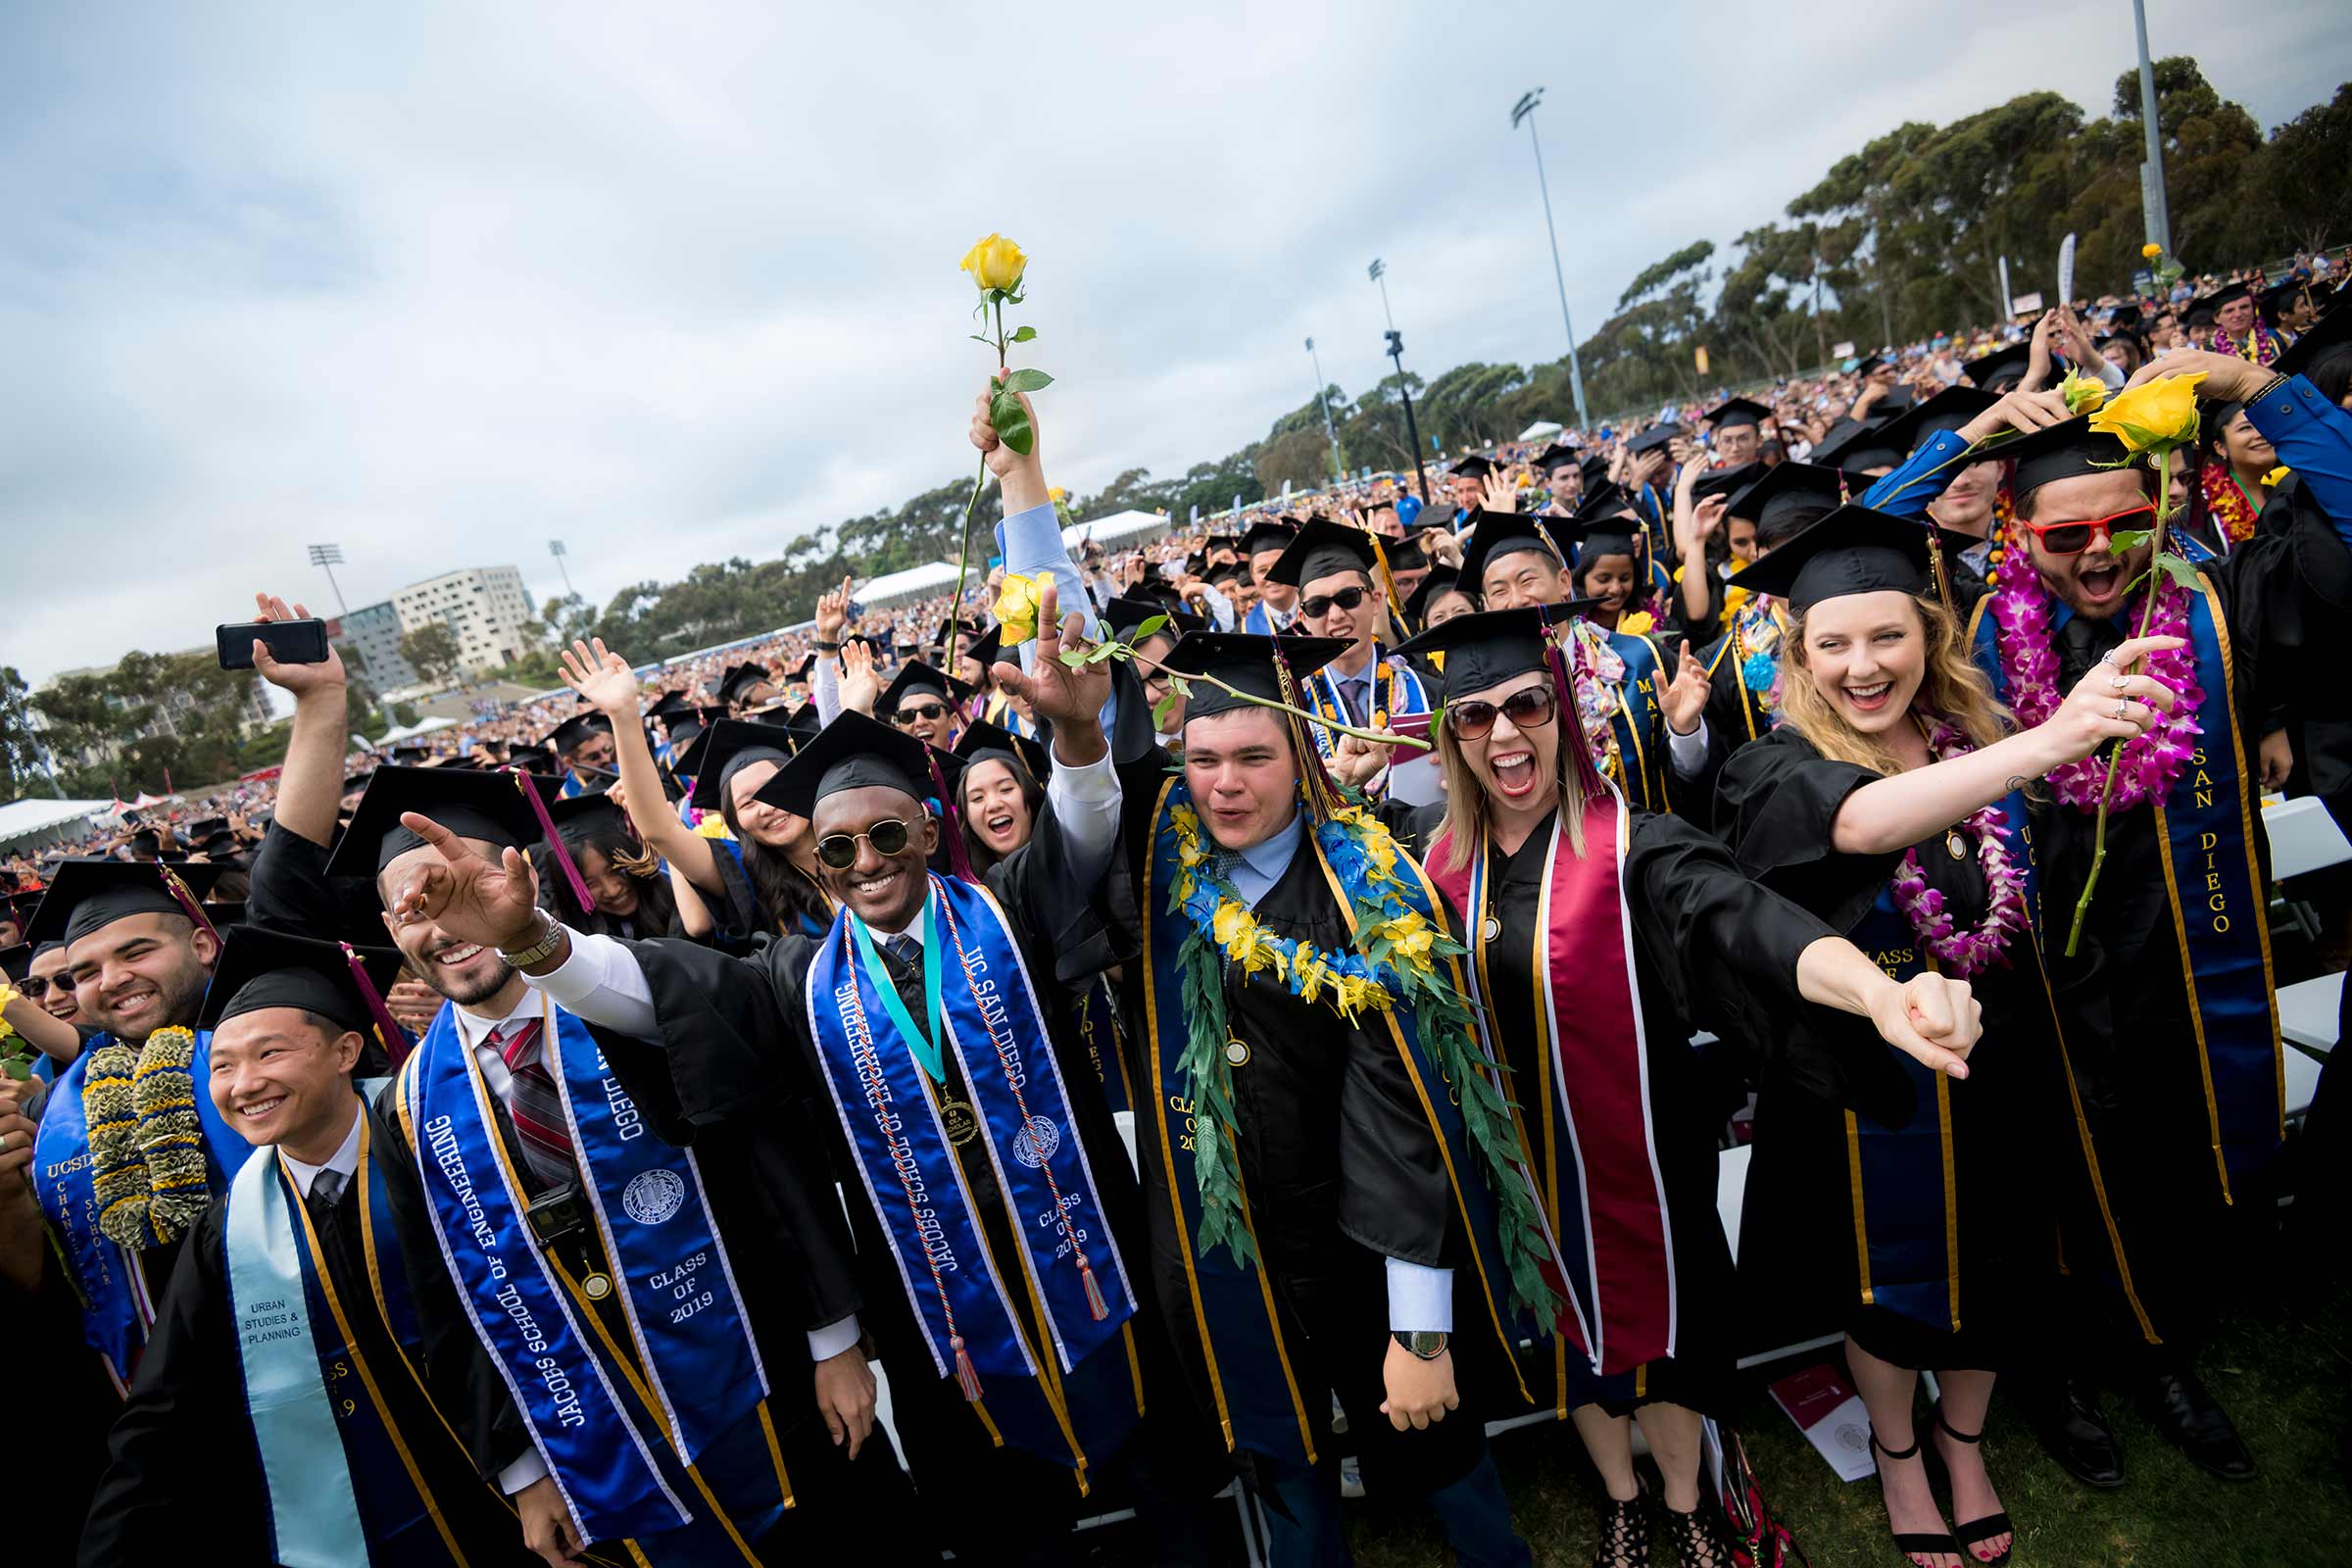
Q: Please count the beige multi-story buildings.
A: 1